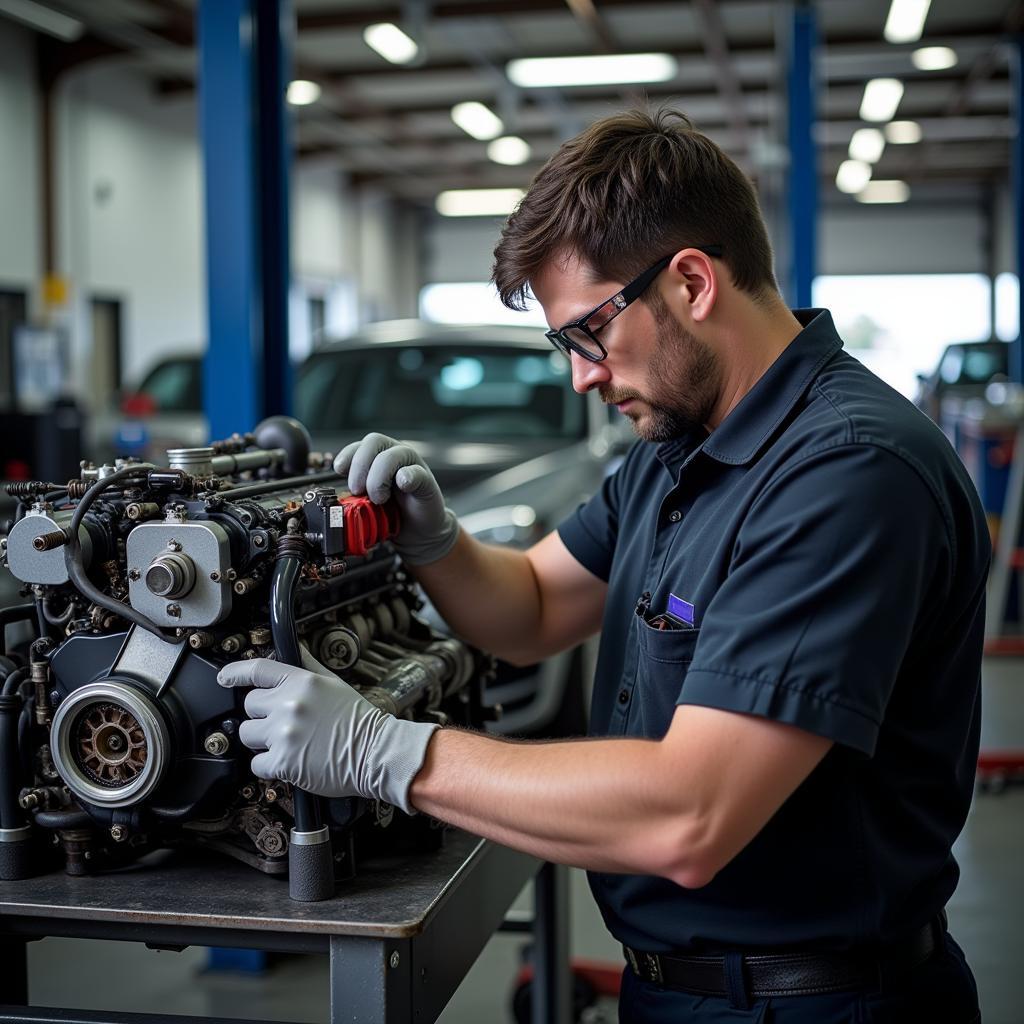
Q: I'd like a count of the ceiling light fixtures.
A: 13